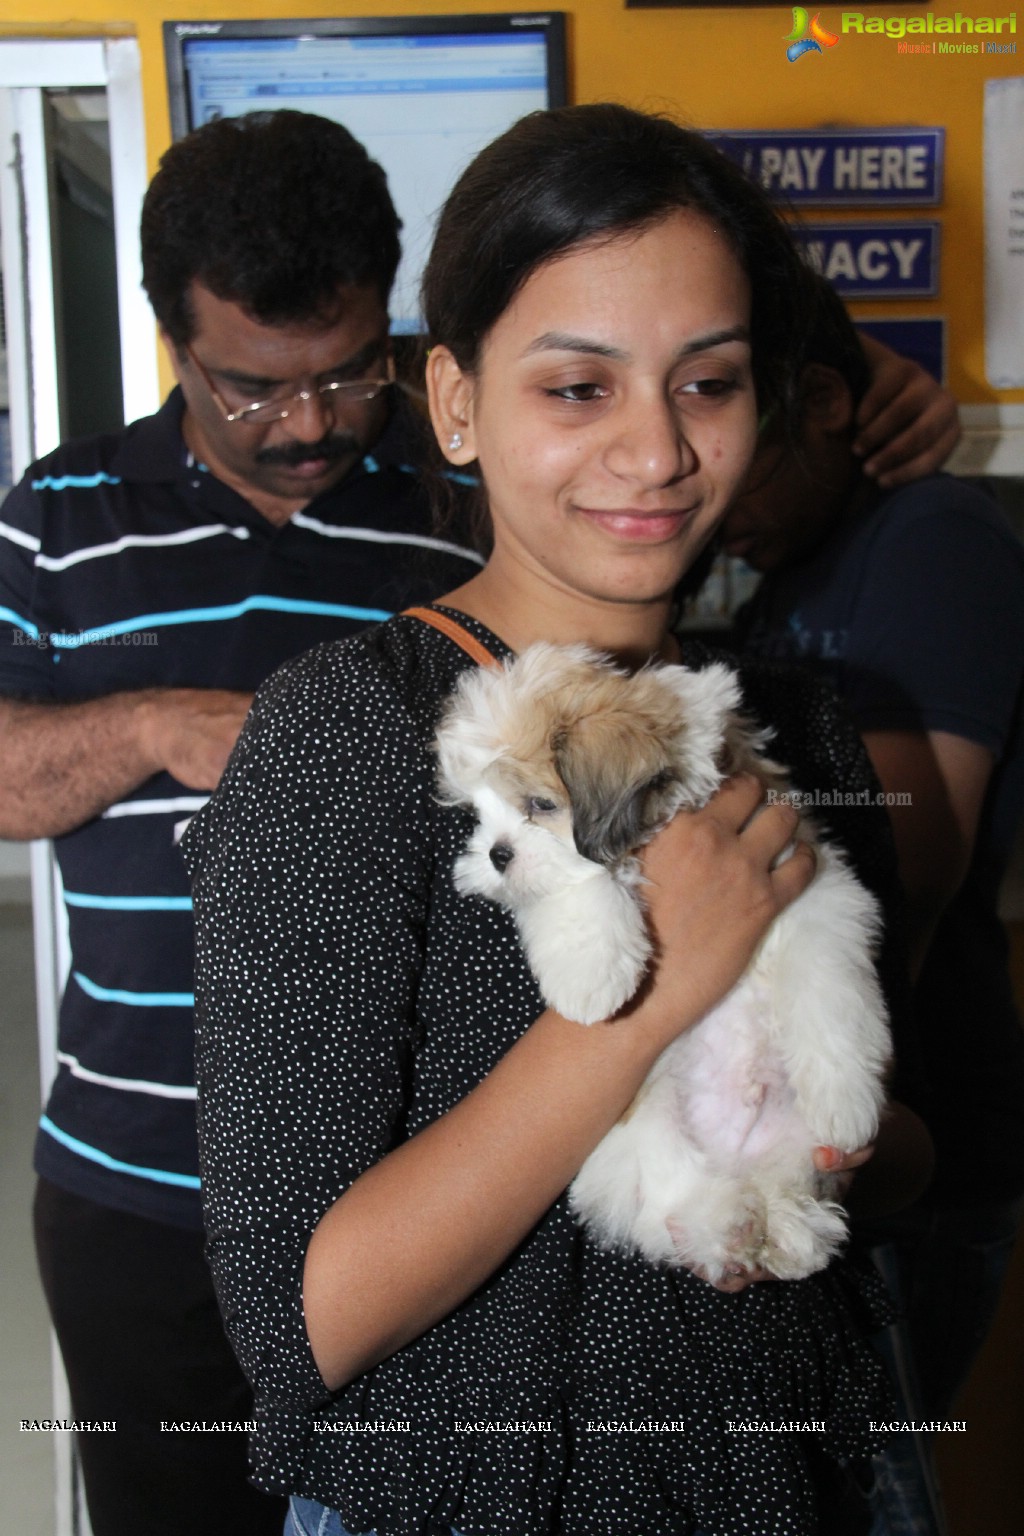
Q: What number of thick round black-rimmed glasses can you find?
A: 0